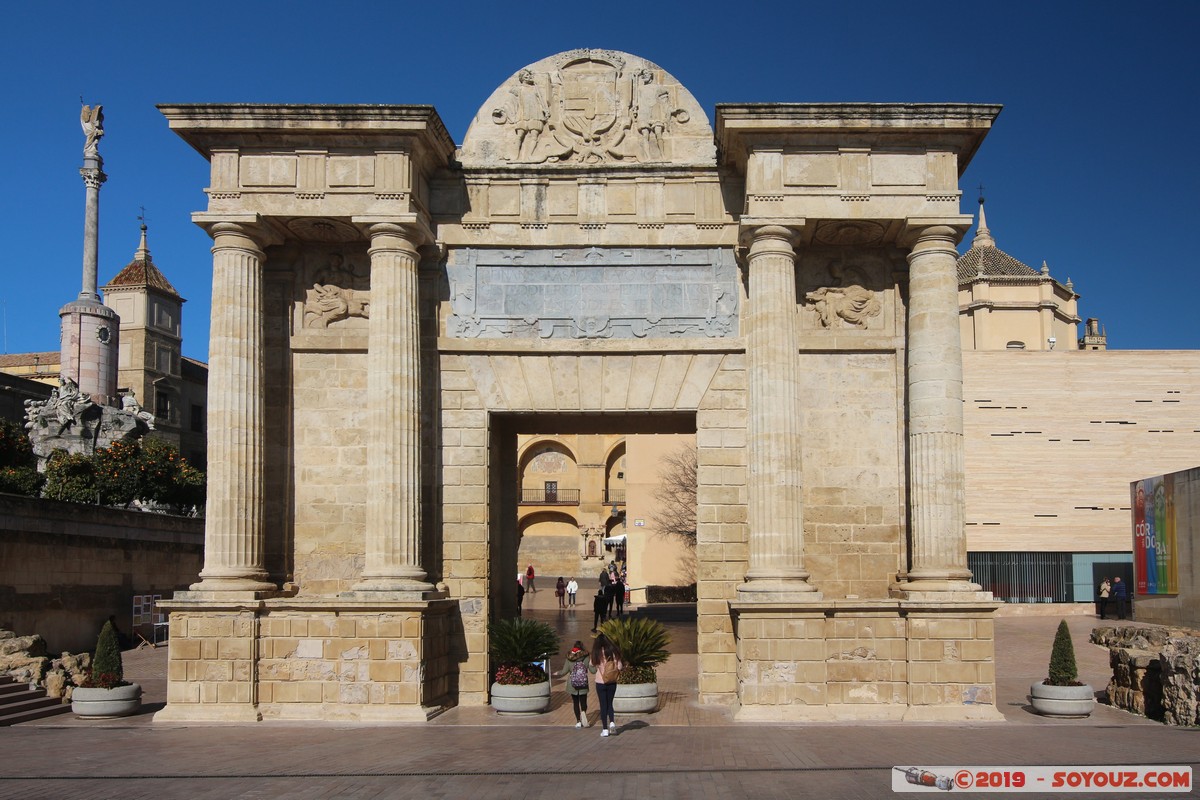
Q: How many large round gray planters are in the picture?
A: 4